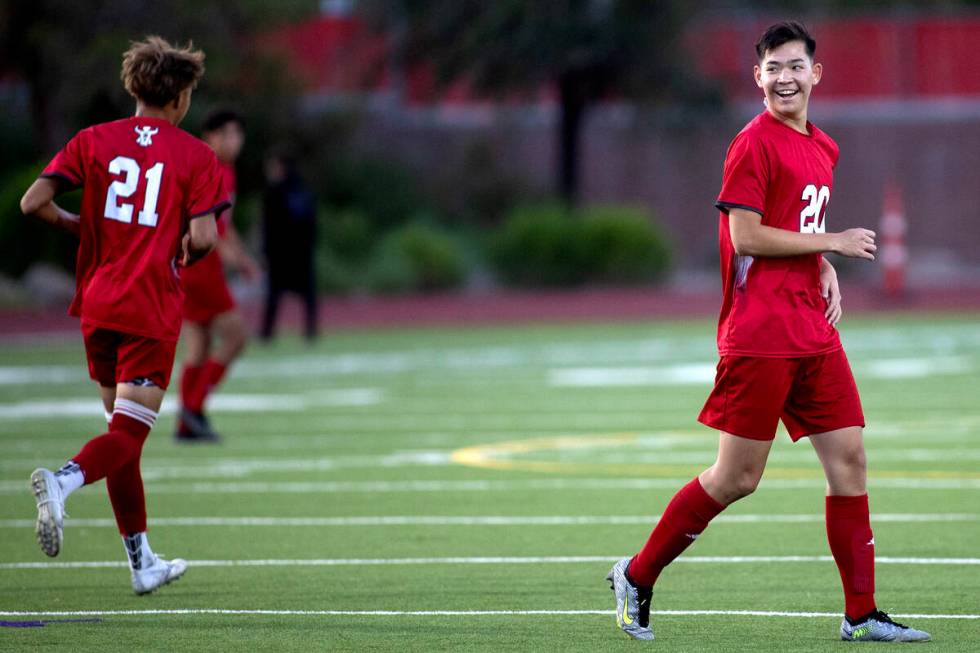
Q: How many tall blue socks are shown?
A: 0